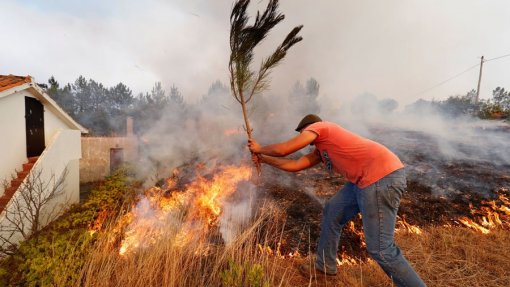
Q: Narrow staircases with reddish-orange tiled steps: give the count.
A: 1